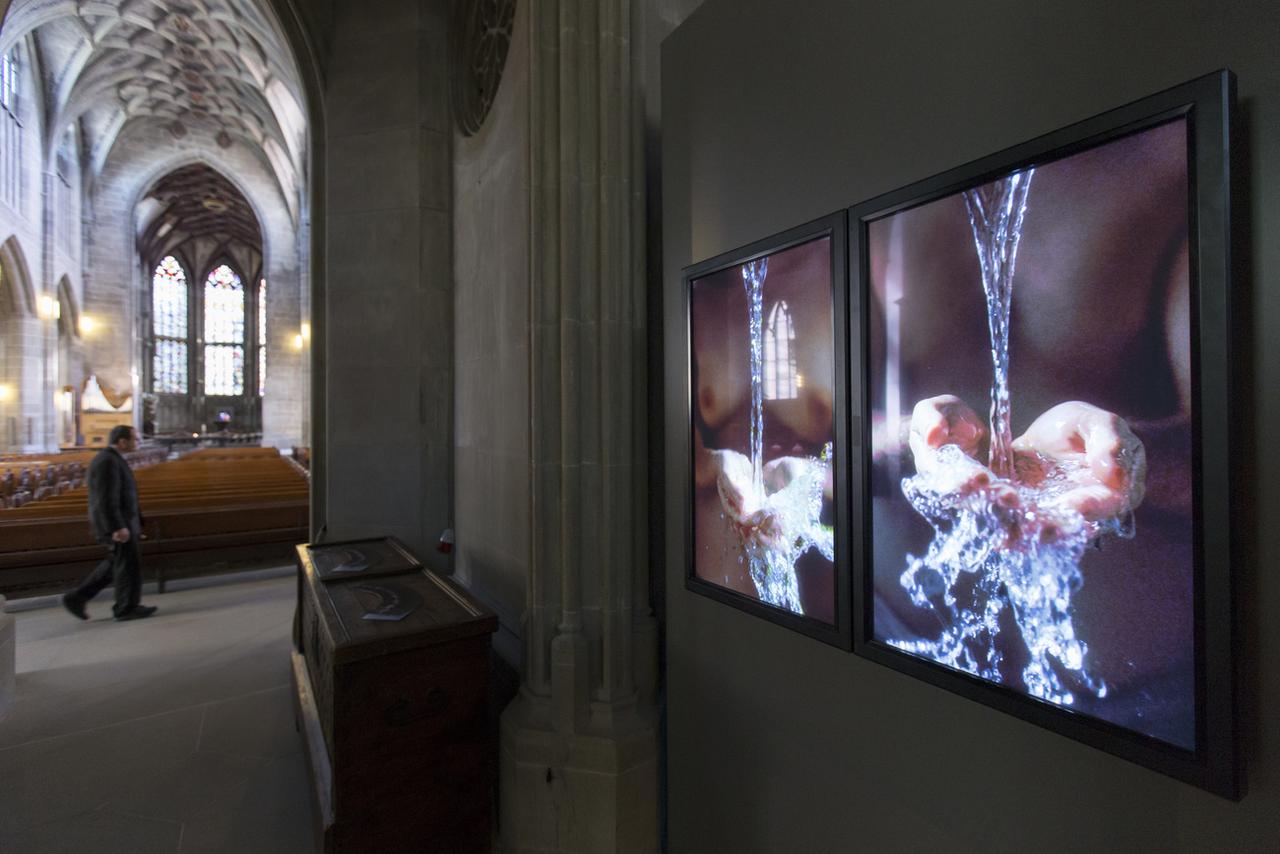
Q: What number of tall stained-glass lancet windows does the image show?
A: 3